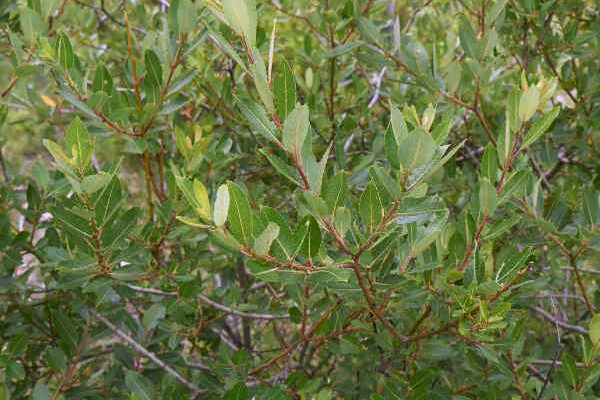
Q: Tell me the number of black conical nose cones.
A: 0